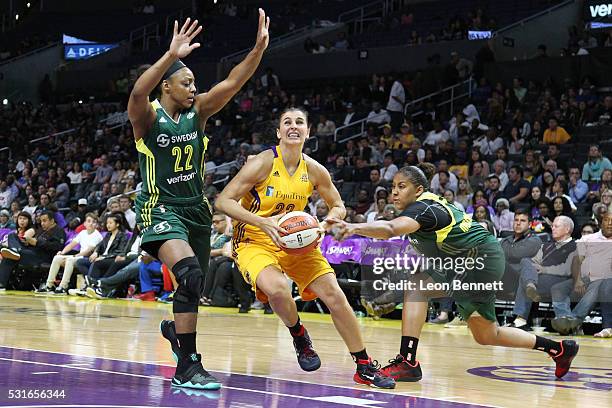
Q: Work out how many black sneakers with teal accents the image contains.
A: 2